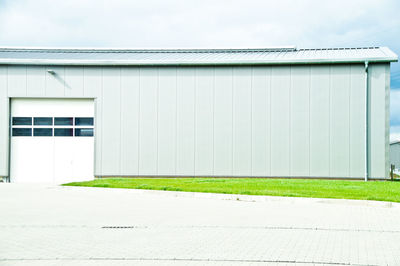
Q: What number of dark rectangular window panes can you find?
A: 8